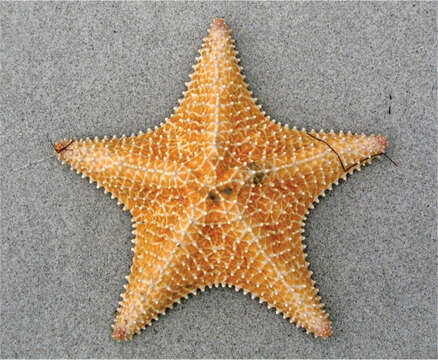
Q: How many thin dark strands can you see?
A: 2